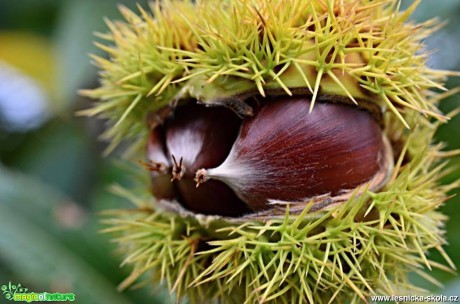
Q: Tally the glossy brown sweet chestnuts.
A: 3